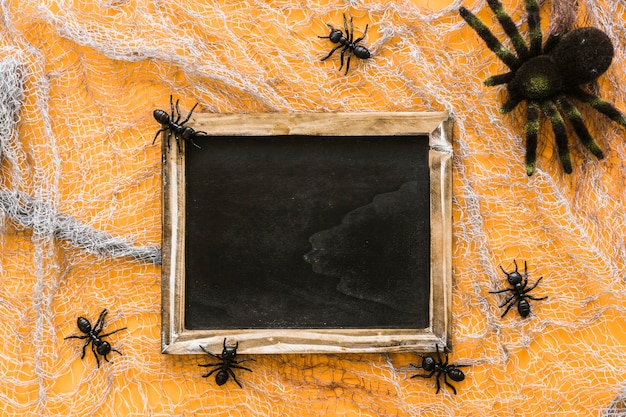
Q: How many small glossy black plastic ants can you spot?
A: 6